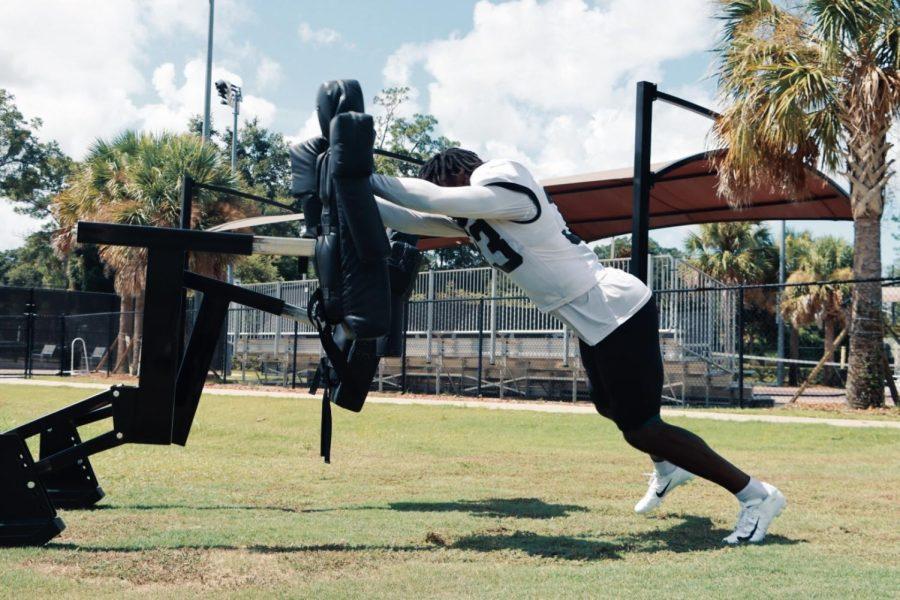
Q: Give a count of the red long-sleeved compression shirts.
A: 0